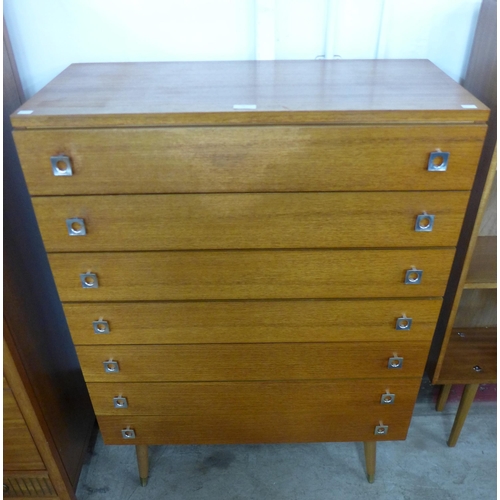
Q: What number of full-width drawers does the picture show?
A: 7